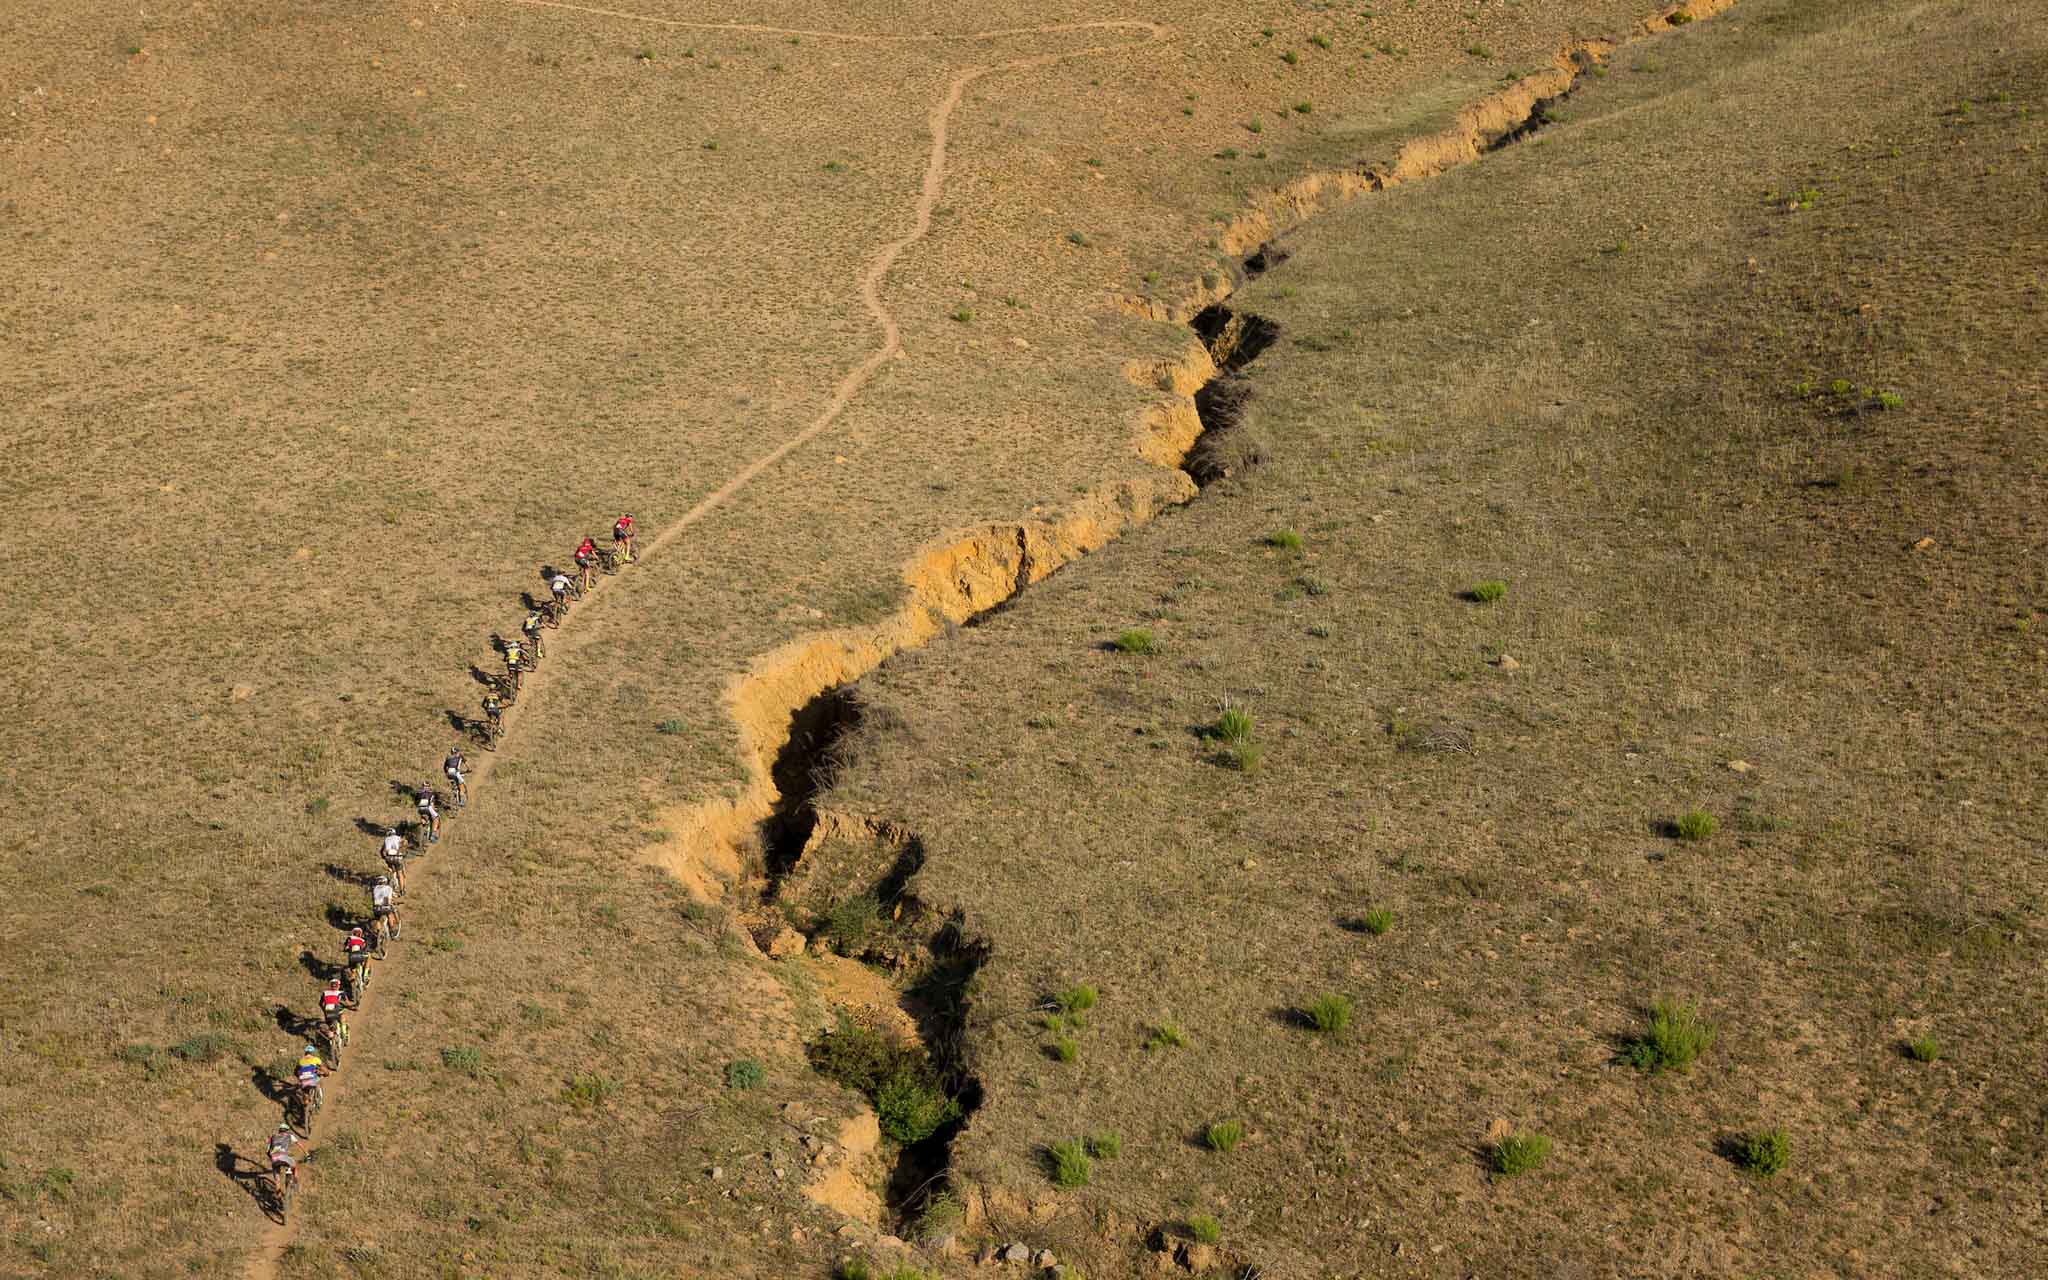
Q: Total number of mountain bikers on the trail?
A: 14